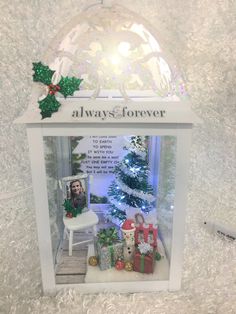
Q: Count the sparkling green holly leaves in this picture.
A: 3